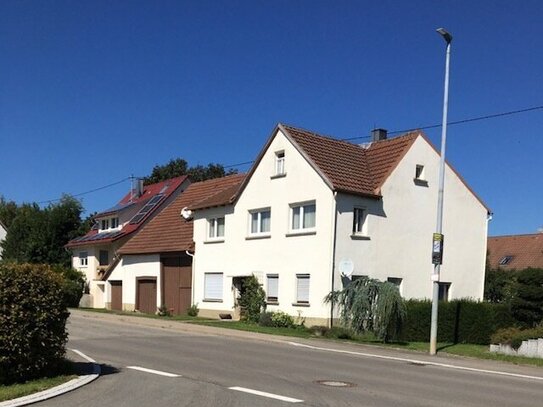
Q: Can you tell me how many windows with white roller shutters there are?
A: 3